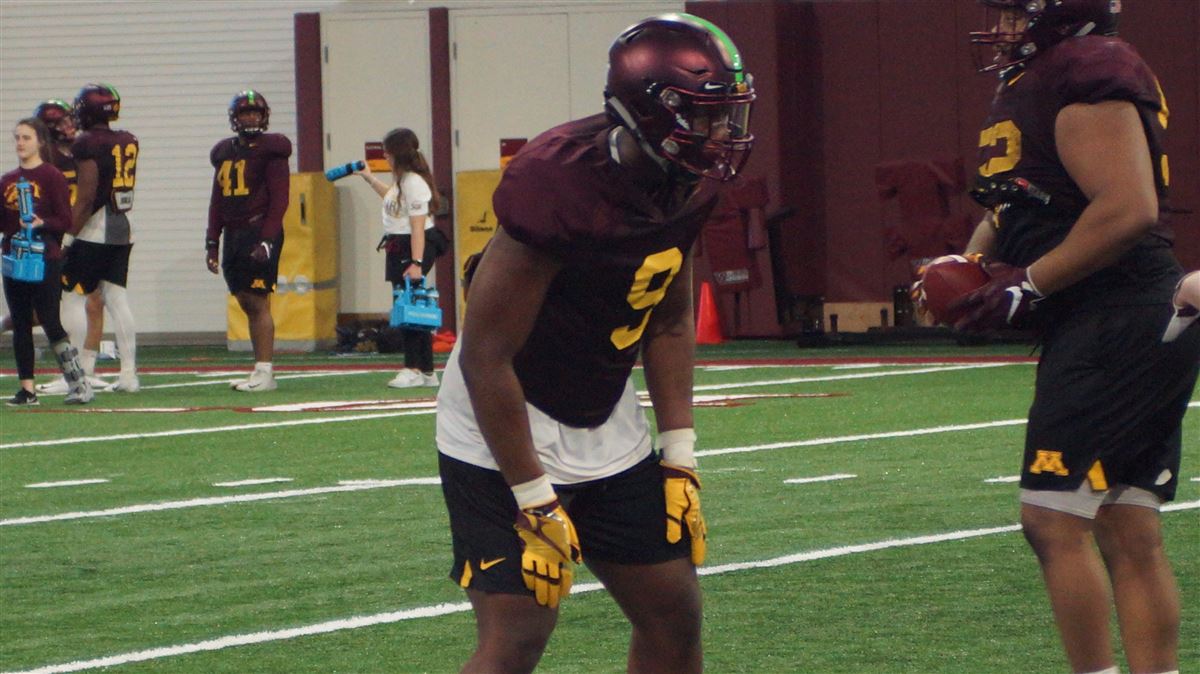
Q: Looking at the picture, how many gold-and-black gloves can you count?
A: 2